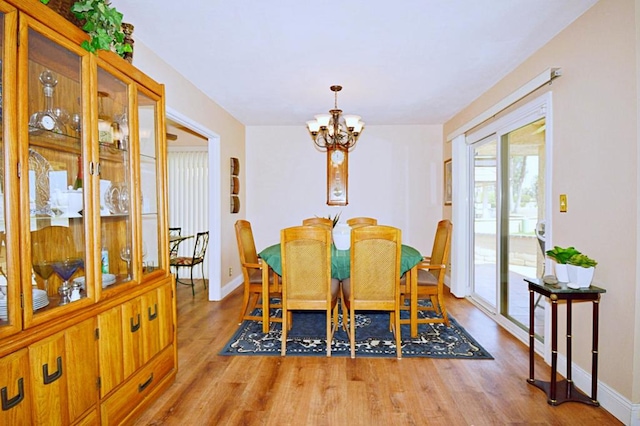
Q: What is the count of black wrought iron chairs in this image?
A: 2